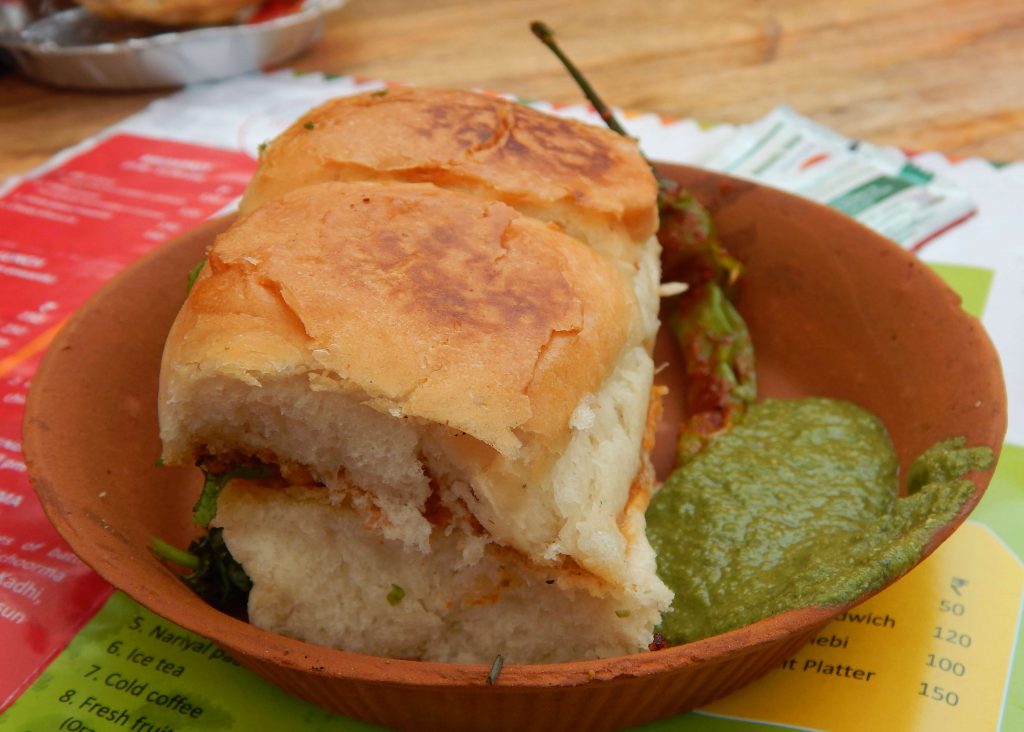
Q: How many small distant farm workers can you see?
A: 0